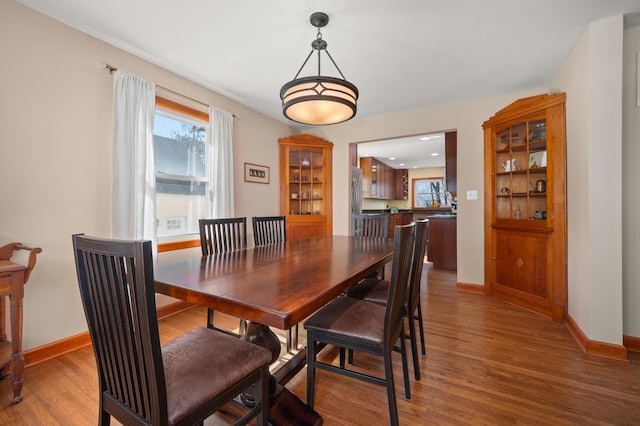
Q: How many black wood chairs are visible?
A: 6